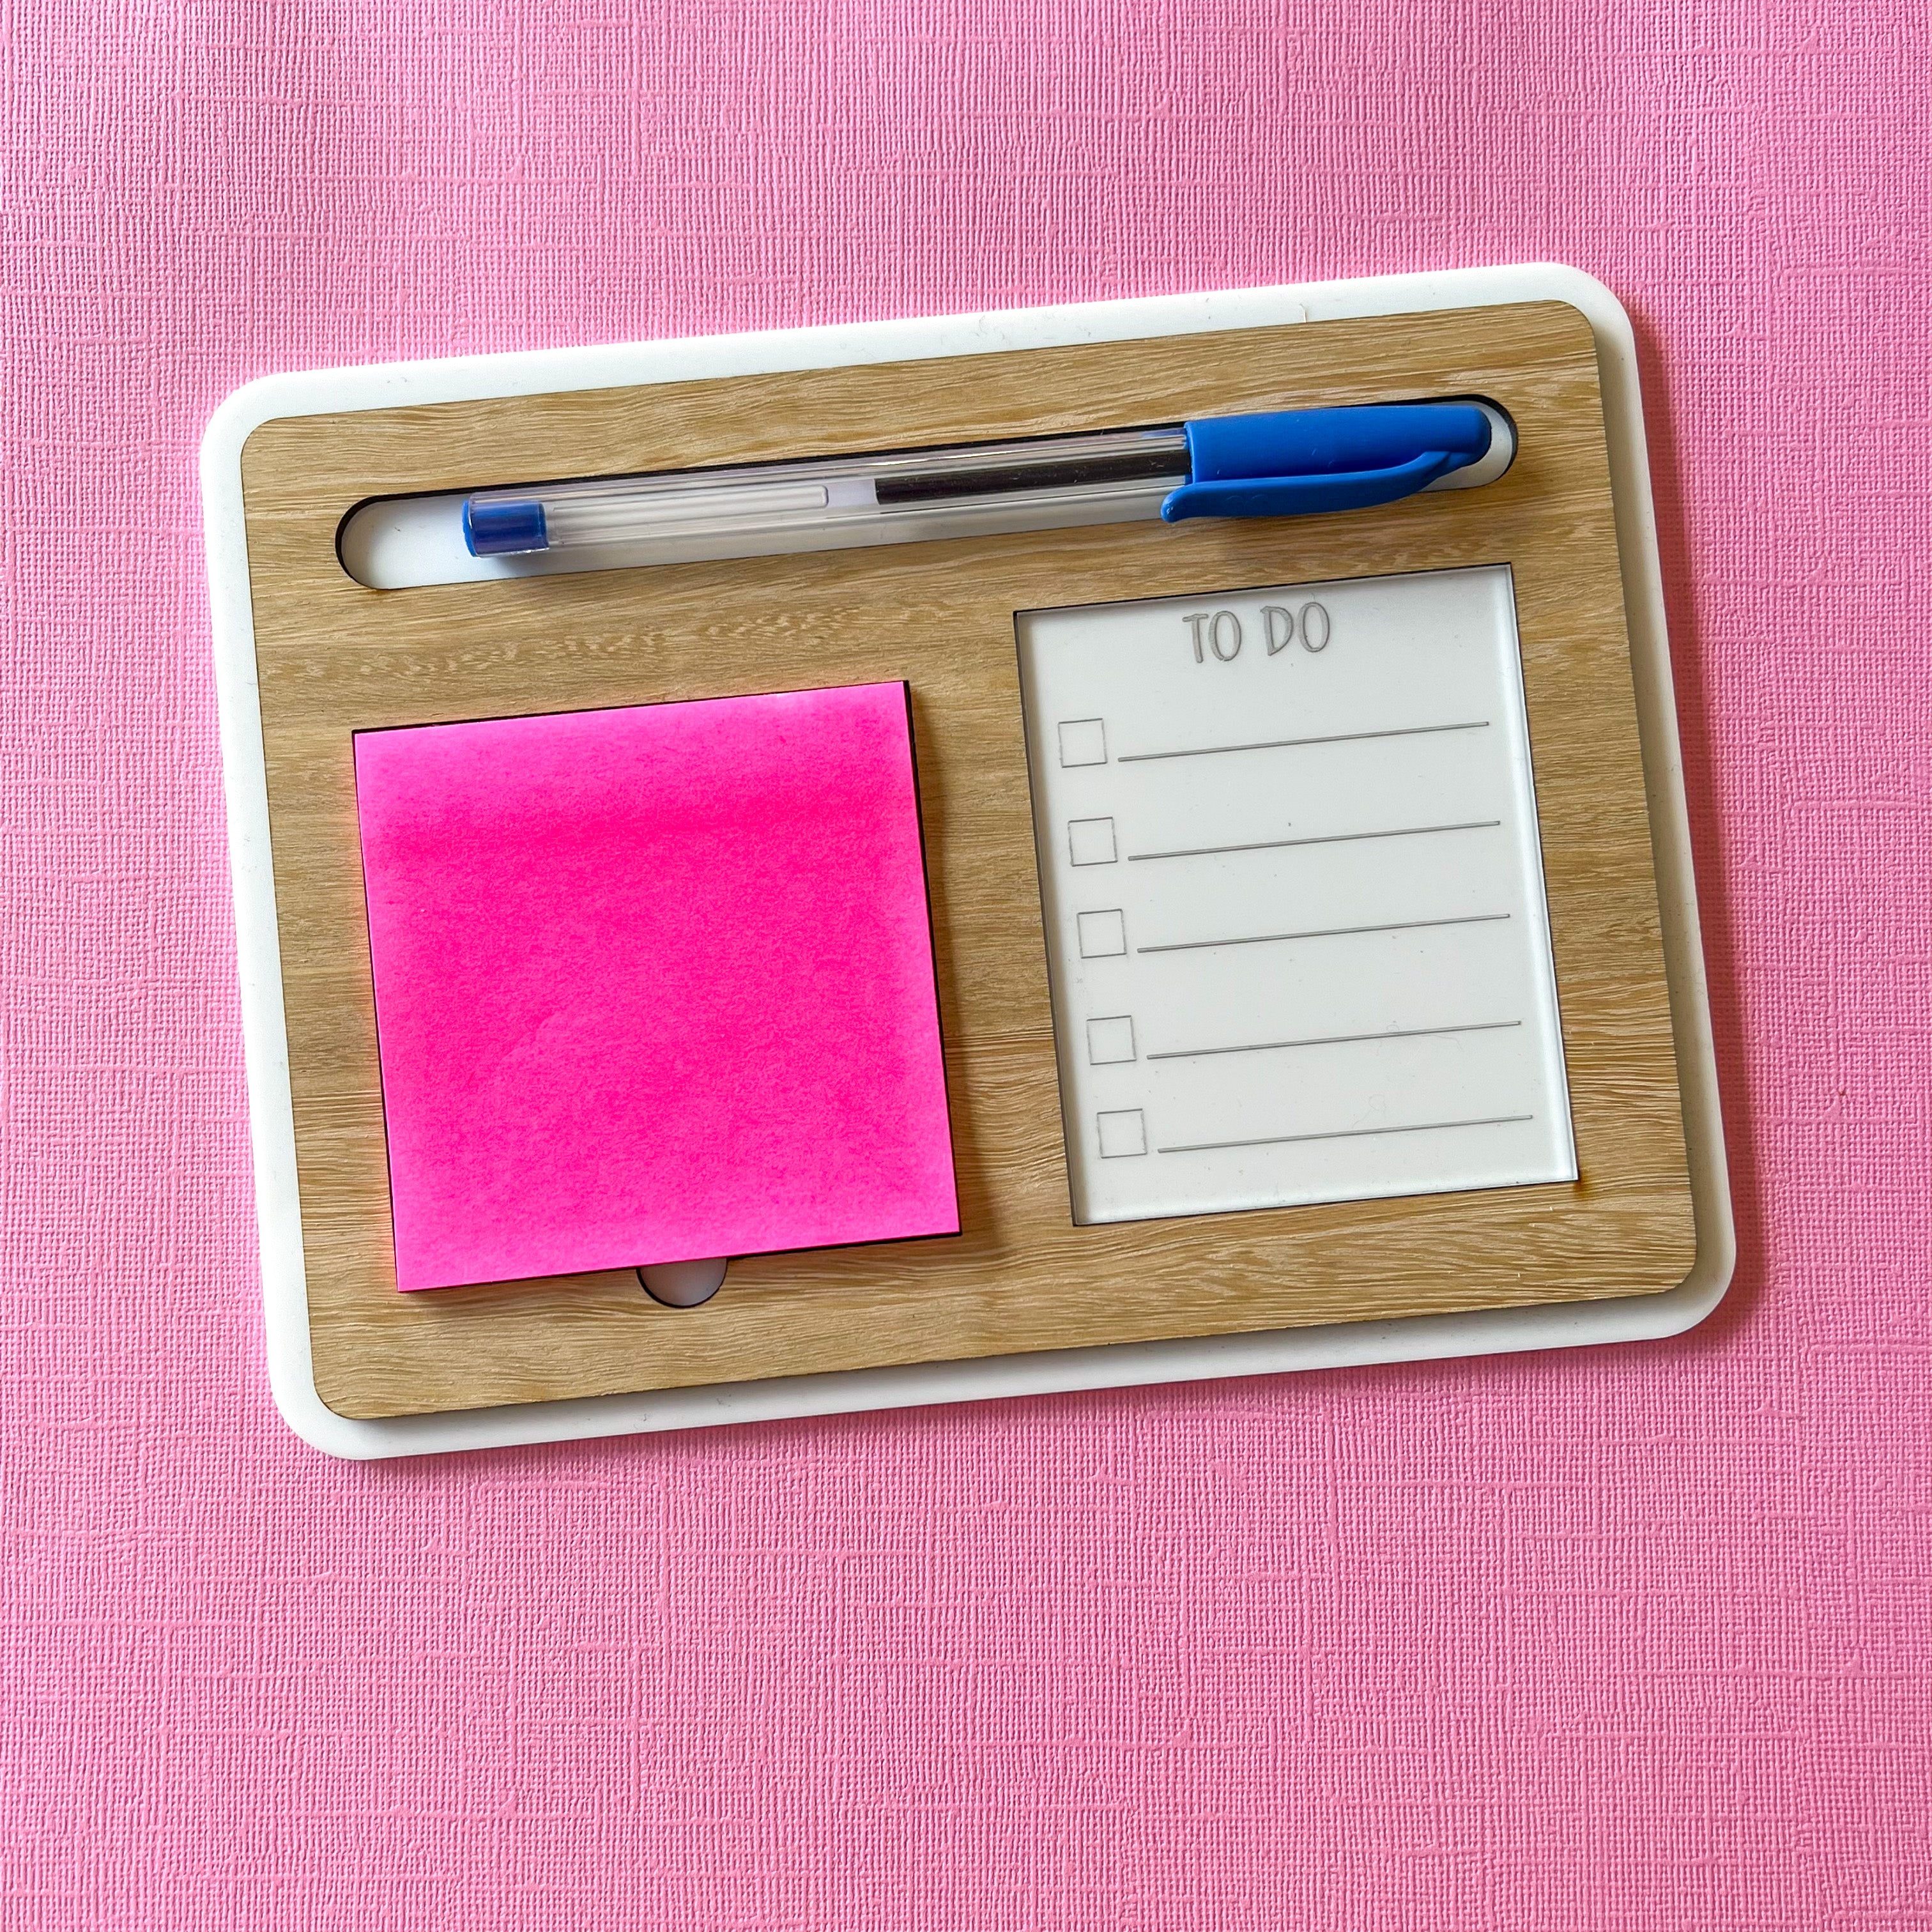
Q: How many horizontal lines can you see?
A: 5